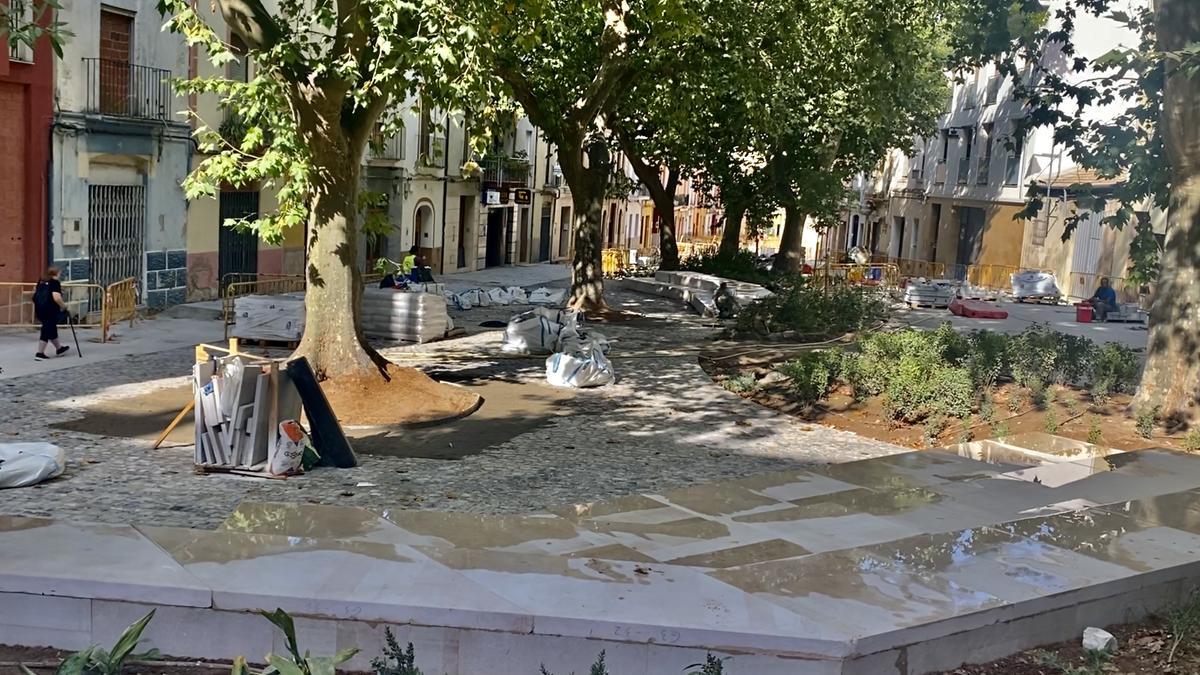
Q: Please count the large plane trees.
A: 6